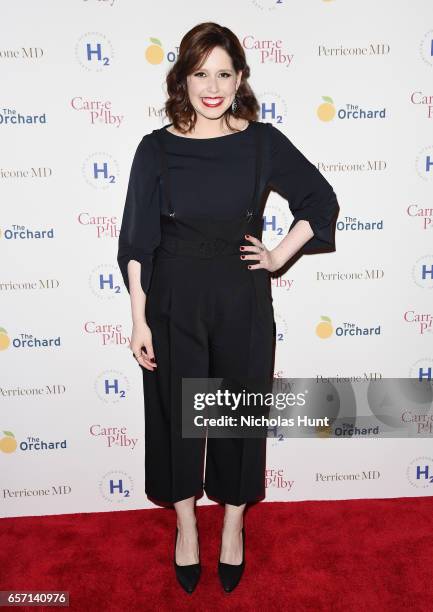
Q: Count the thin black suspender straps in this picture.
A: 2